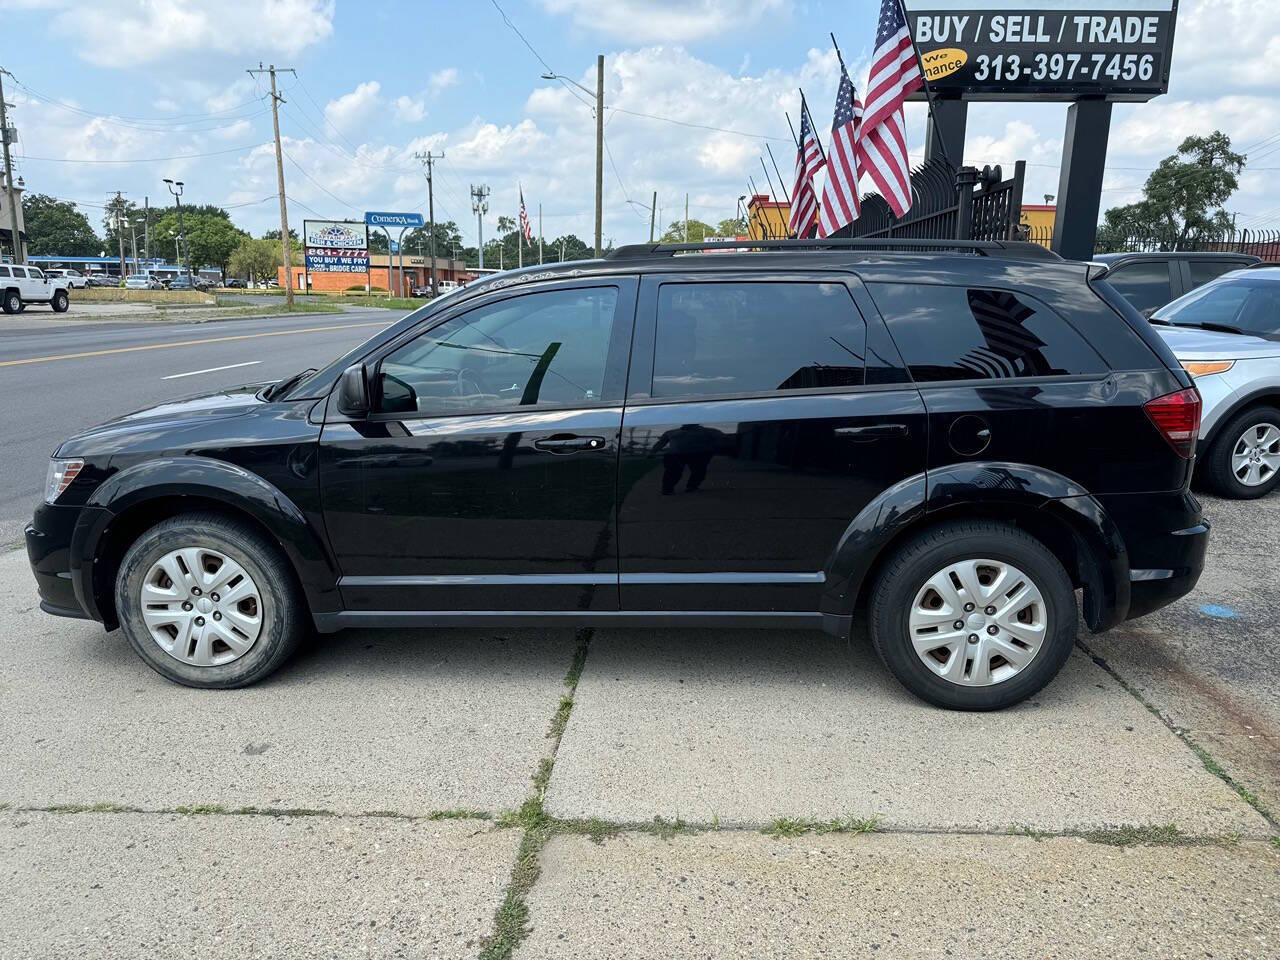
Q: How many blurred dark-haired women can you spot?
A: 0